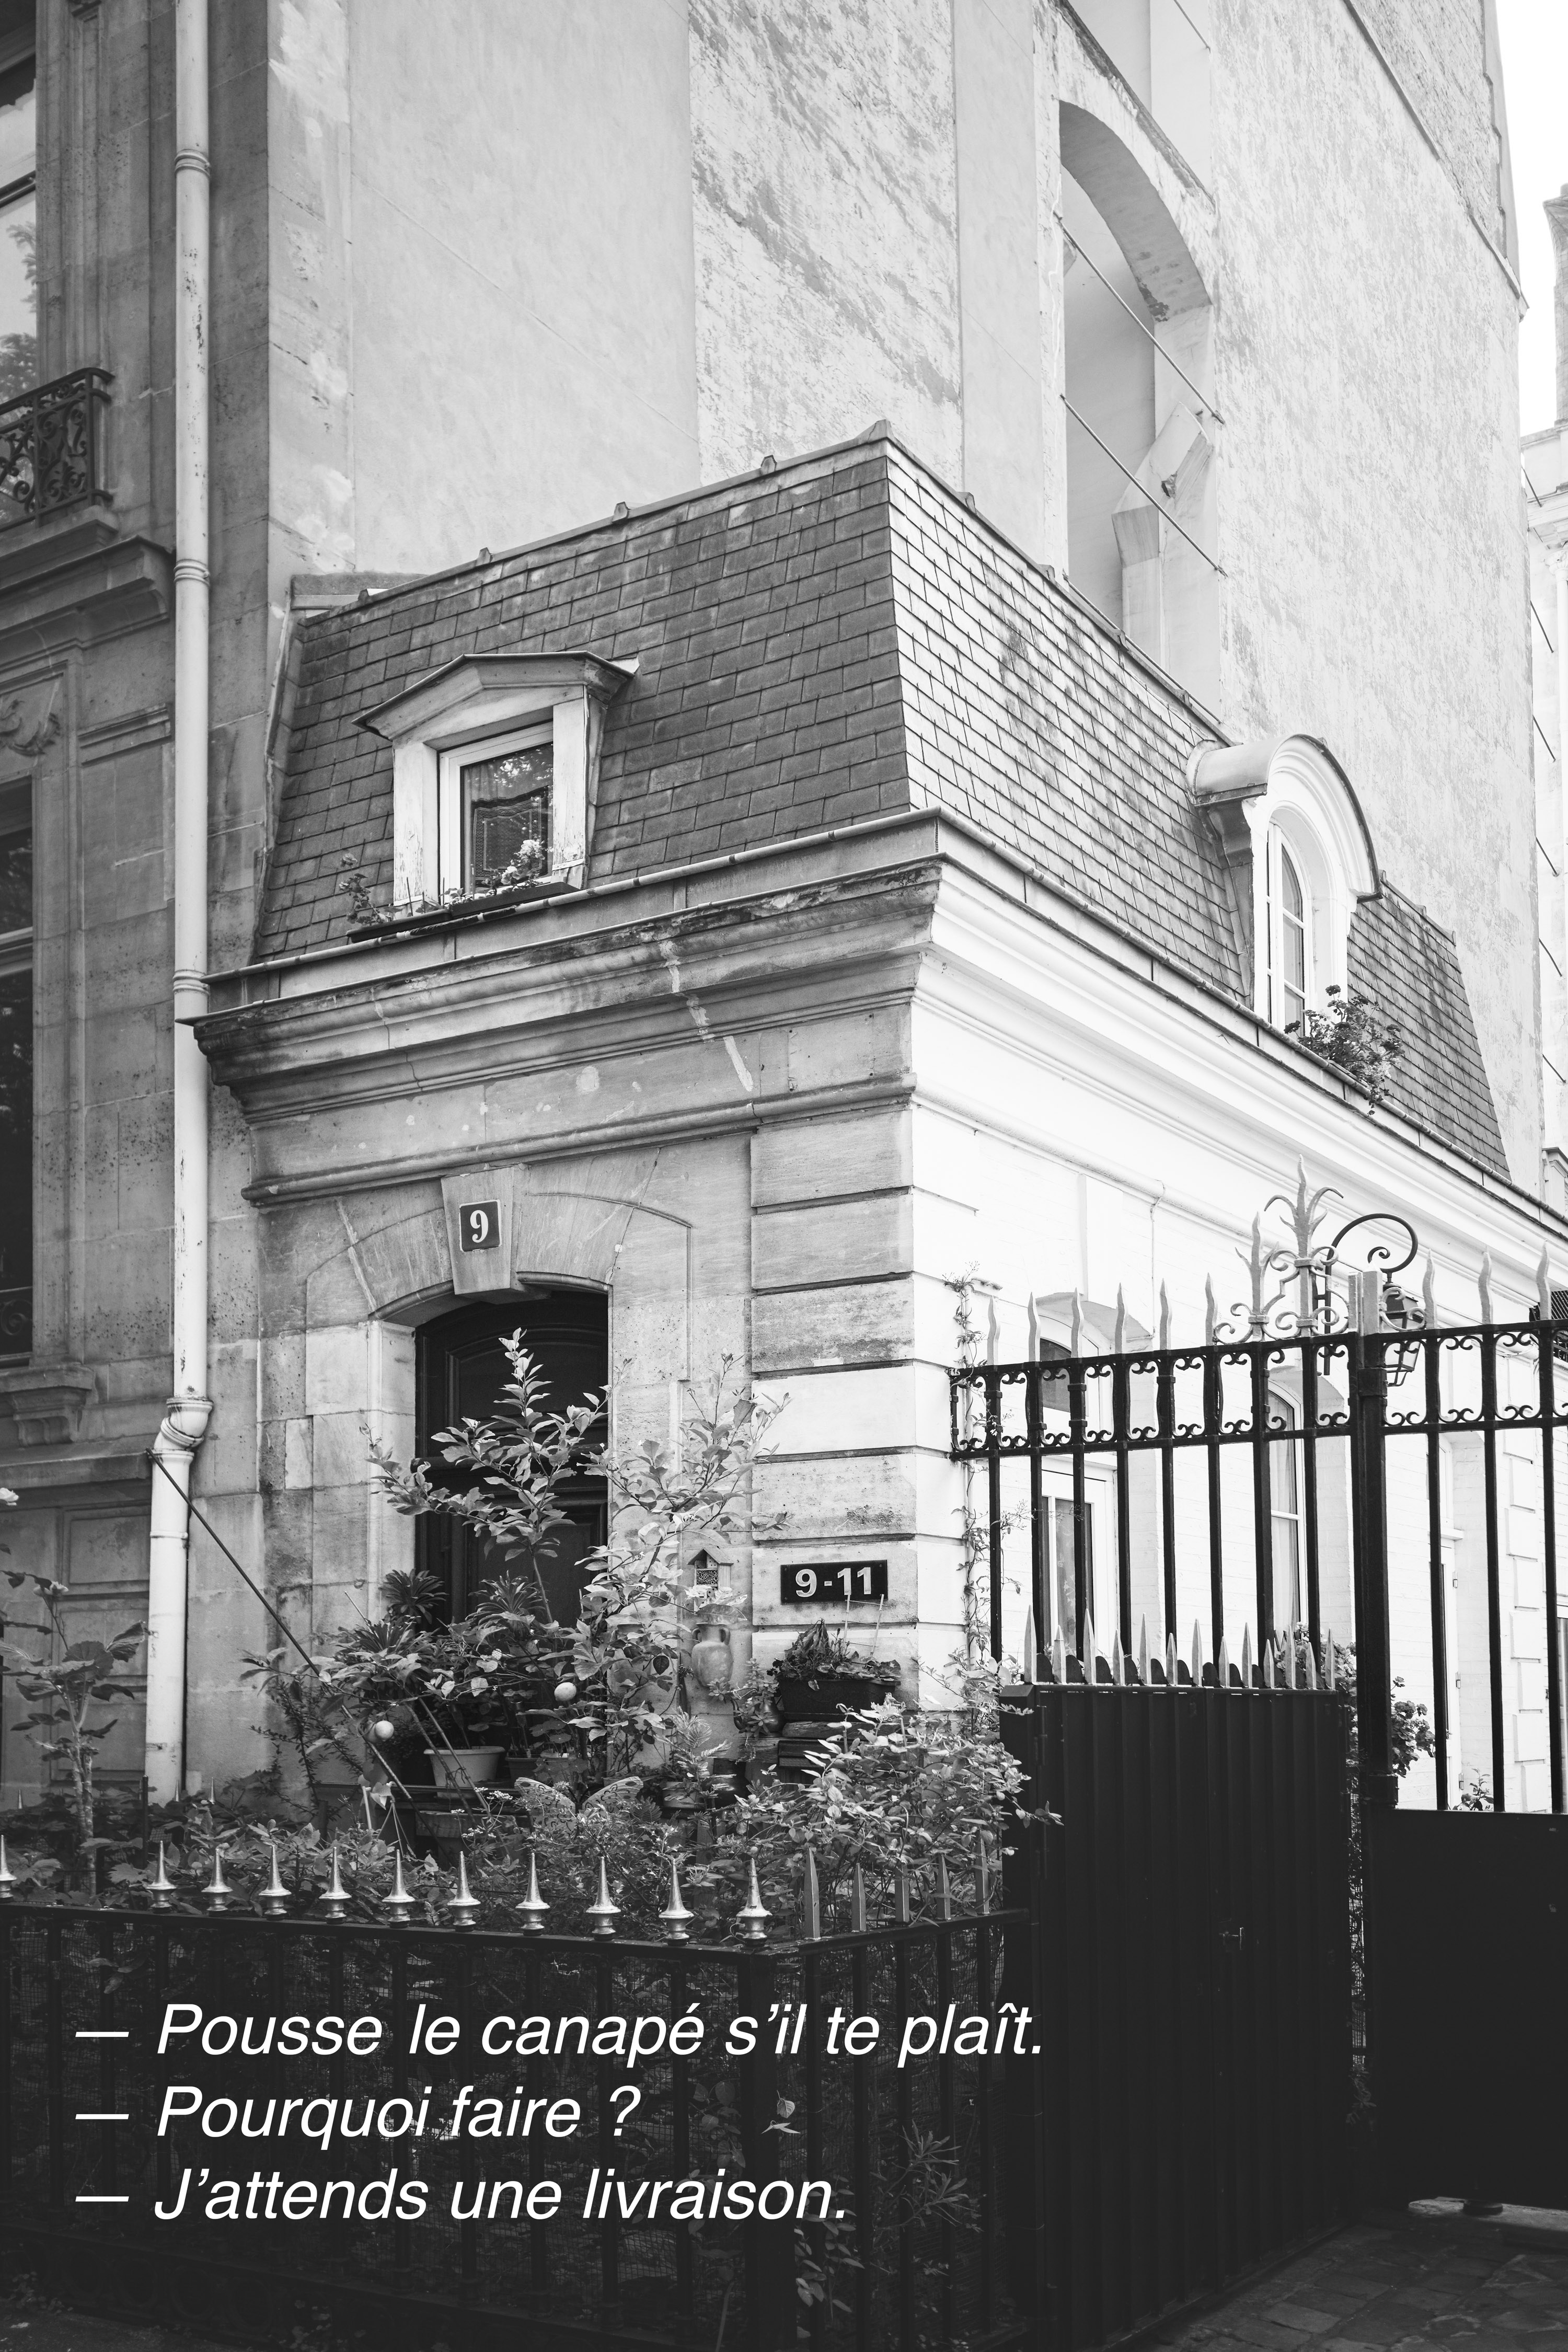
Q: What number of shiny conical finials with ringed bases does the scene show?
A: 11